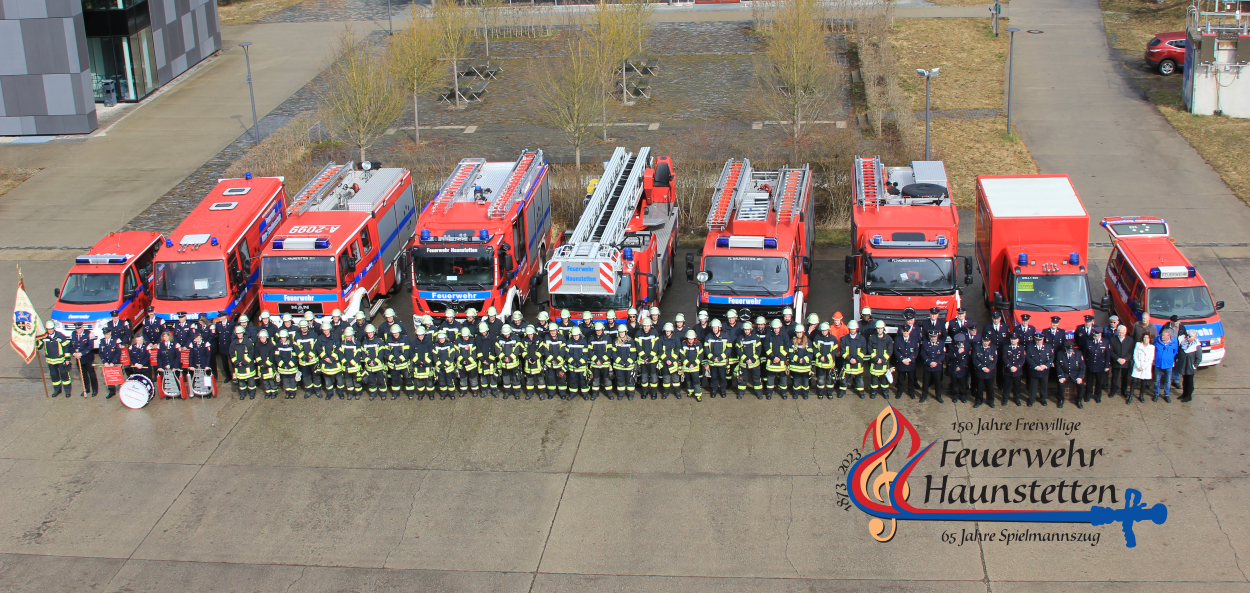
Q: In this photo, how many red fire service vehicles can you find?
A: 9